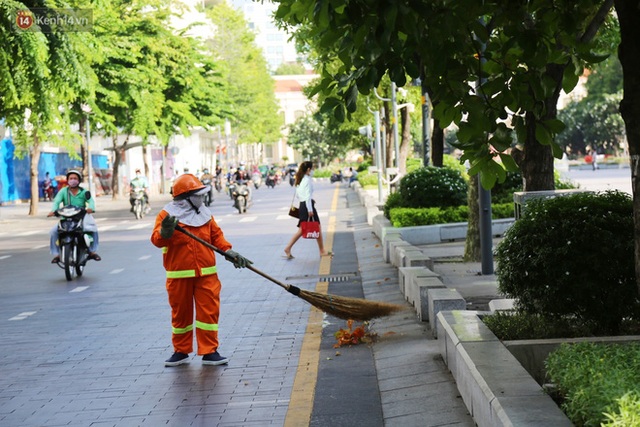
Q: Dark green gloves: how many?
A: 2